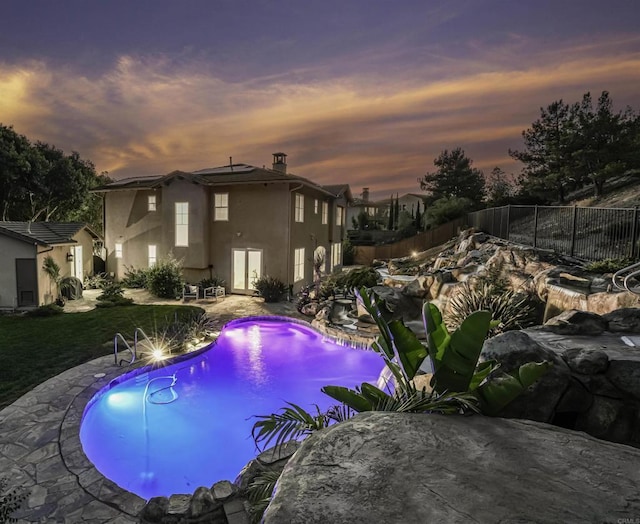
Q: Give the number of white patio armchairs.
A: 2